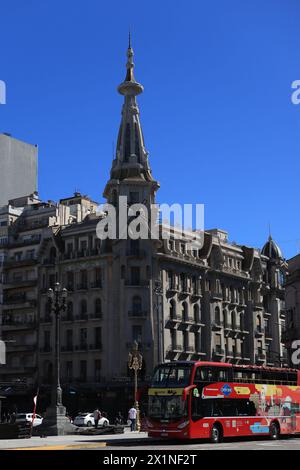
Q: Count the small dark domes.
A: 1